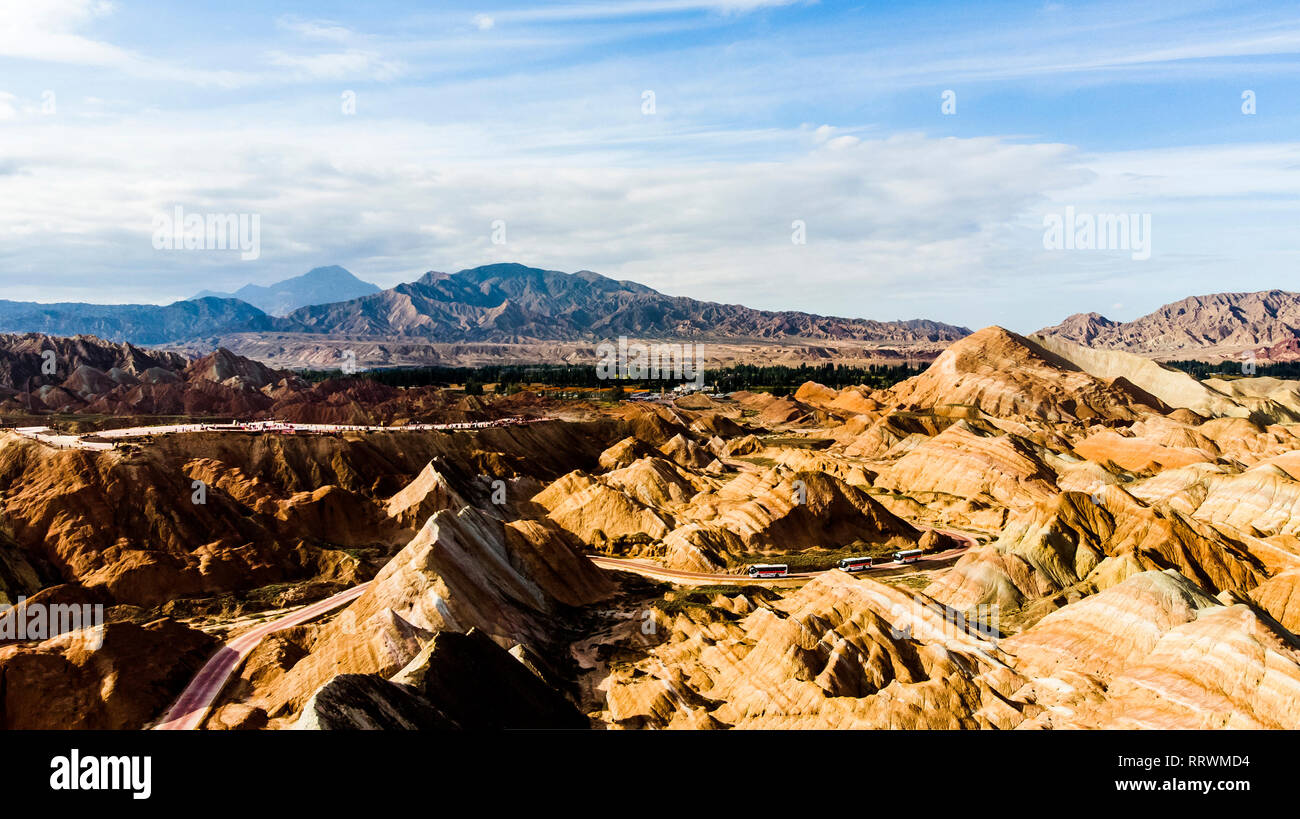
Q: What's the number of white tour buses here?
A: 3